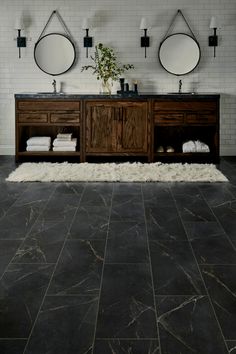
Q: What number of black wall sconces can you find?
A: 4